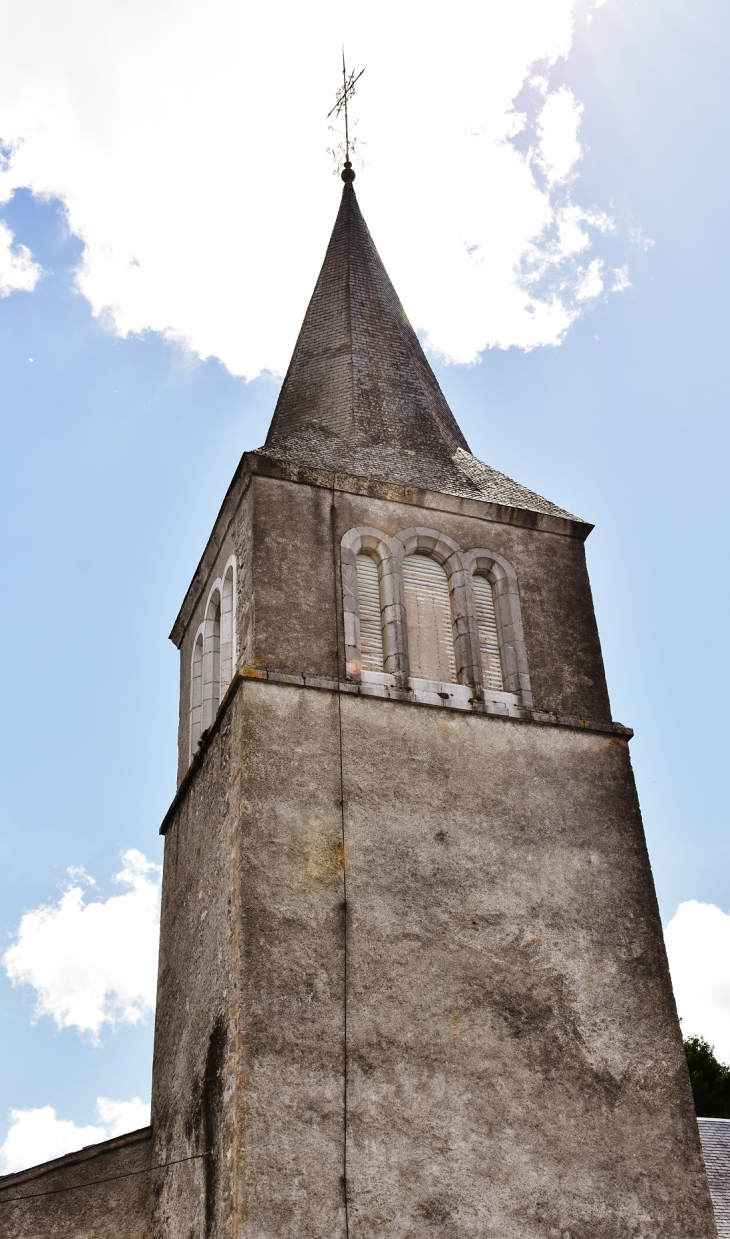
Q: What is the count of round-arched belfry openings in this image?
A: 6